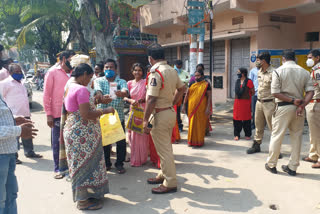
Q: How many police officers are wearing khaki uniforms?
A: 4